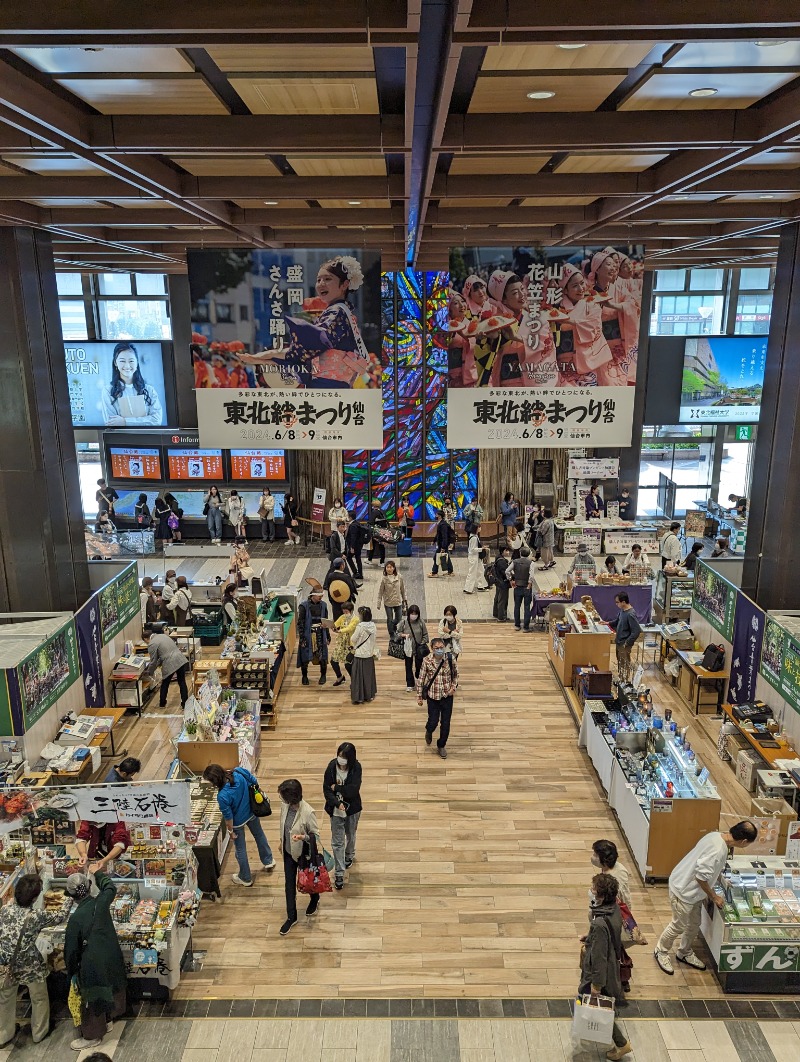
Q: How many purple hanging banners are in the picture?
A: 2